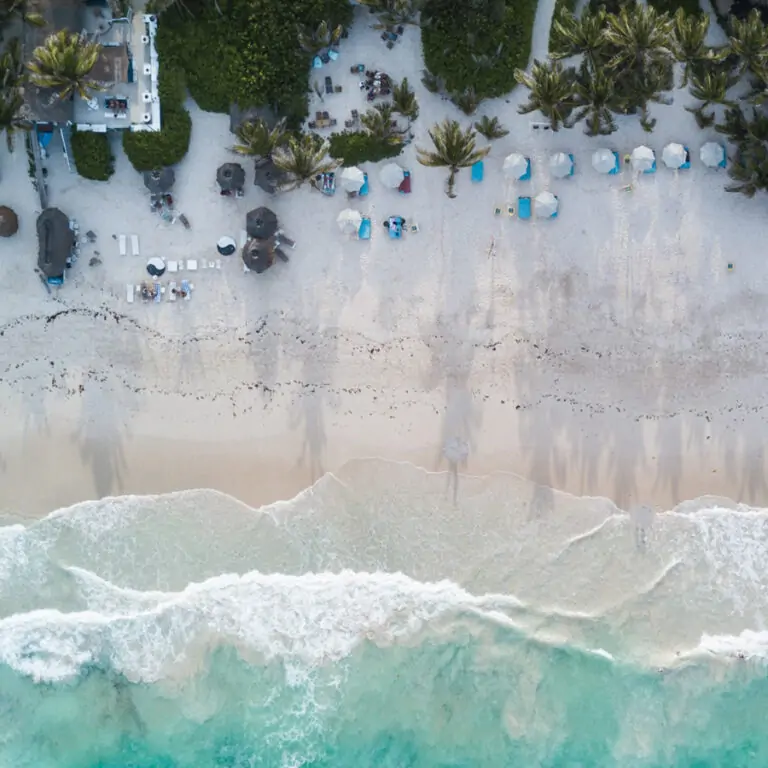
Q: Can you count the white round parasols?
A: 10